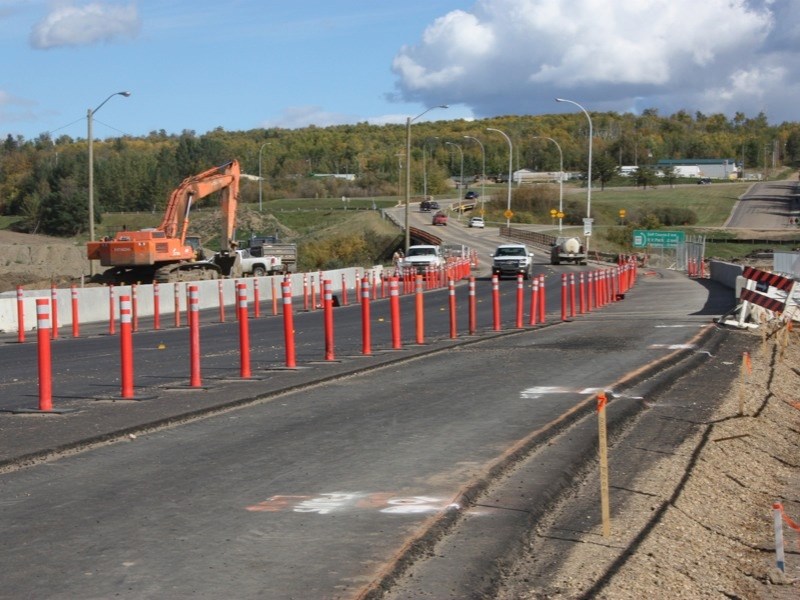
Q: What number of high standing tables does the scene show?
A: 0